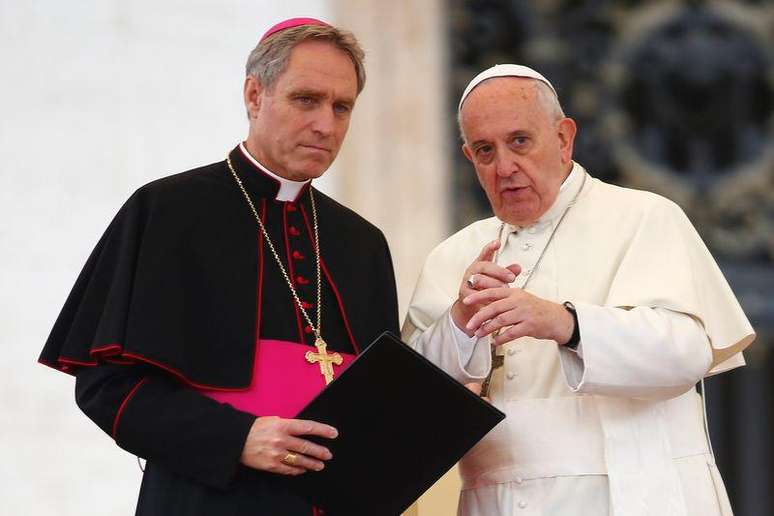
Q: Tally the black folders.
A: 1